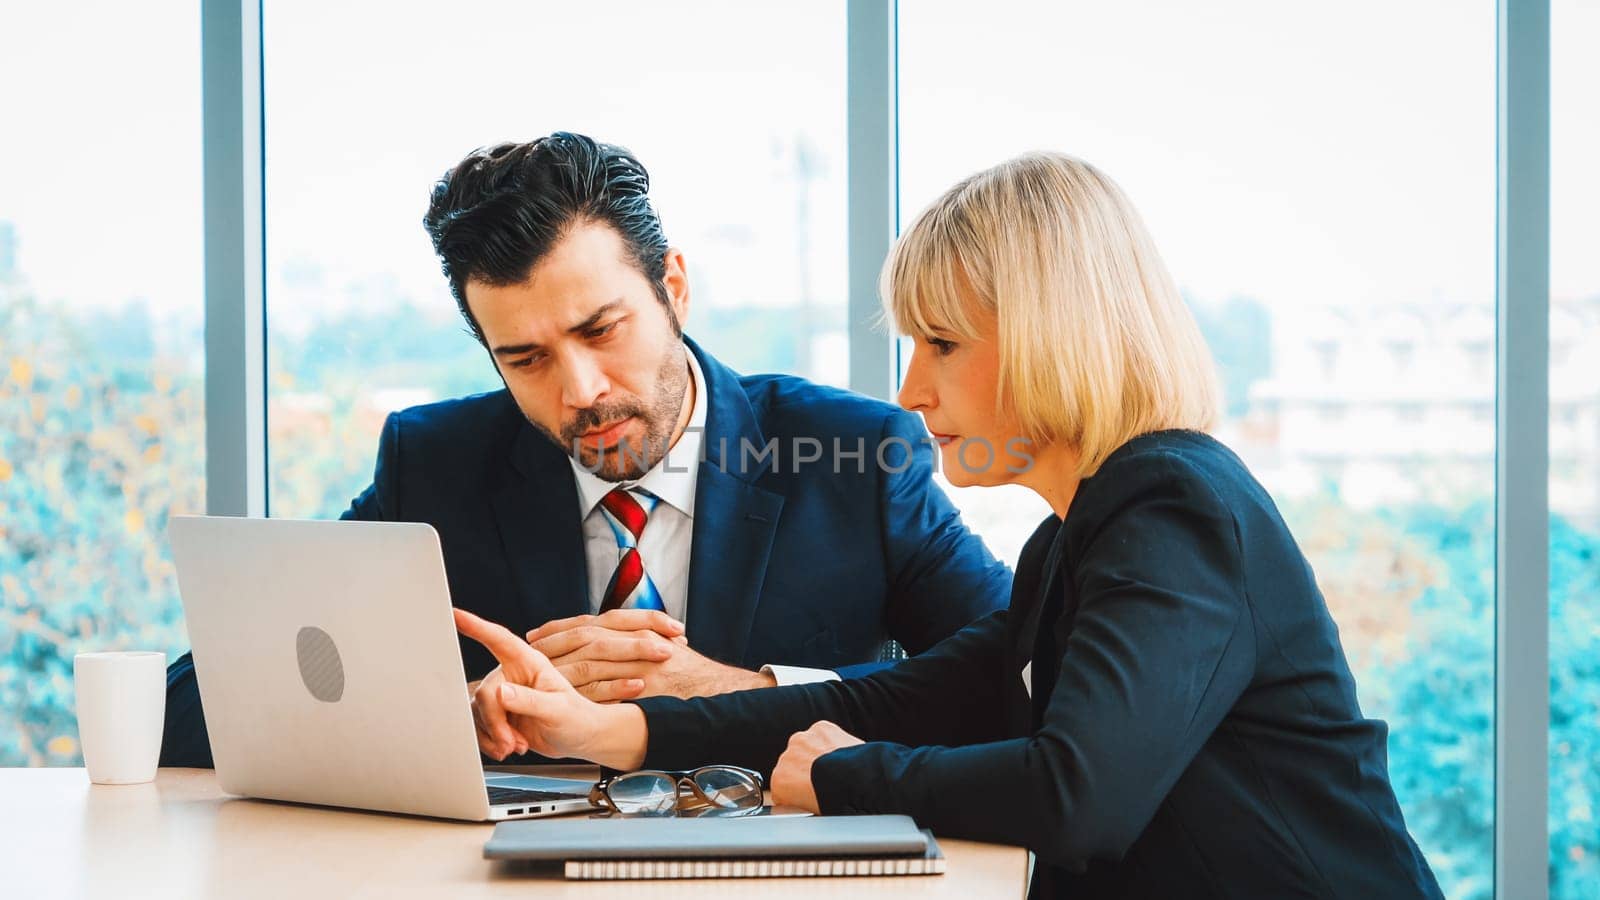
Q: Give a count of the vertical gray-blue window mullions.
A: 3